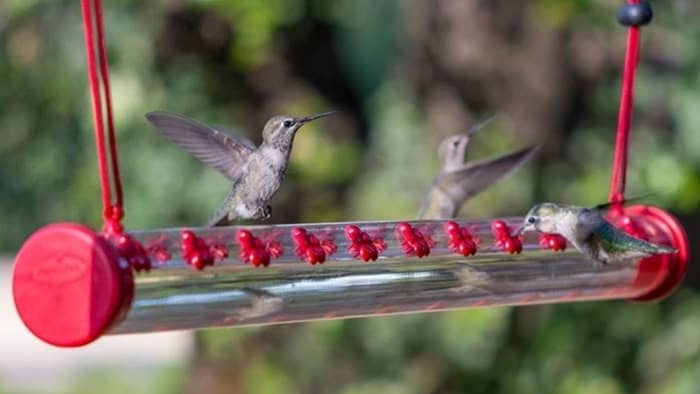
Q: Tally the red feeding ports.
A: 9